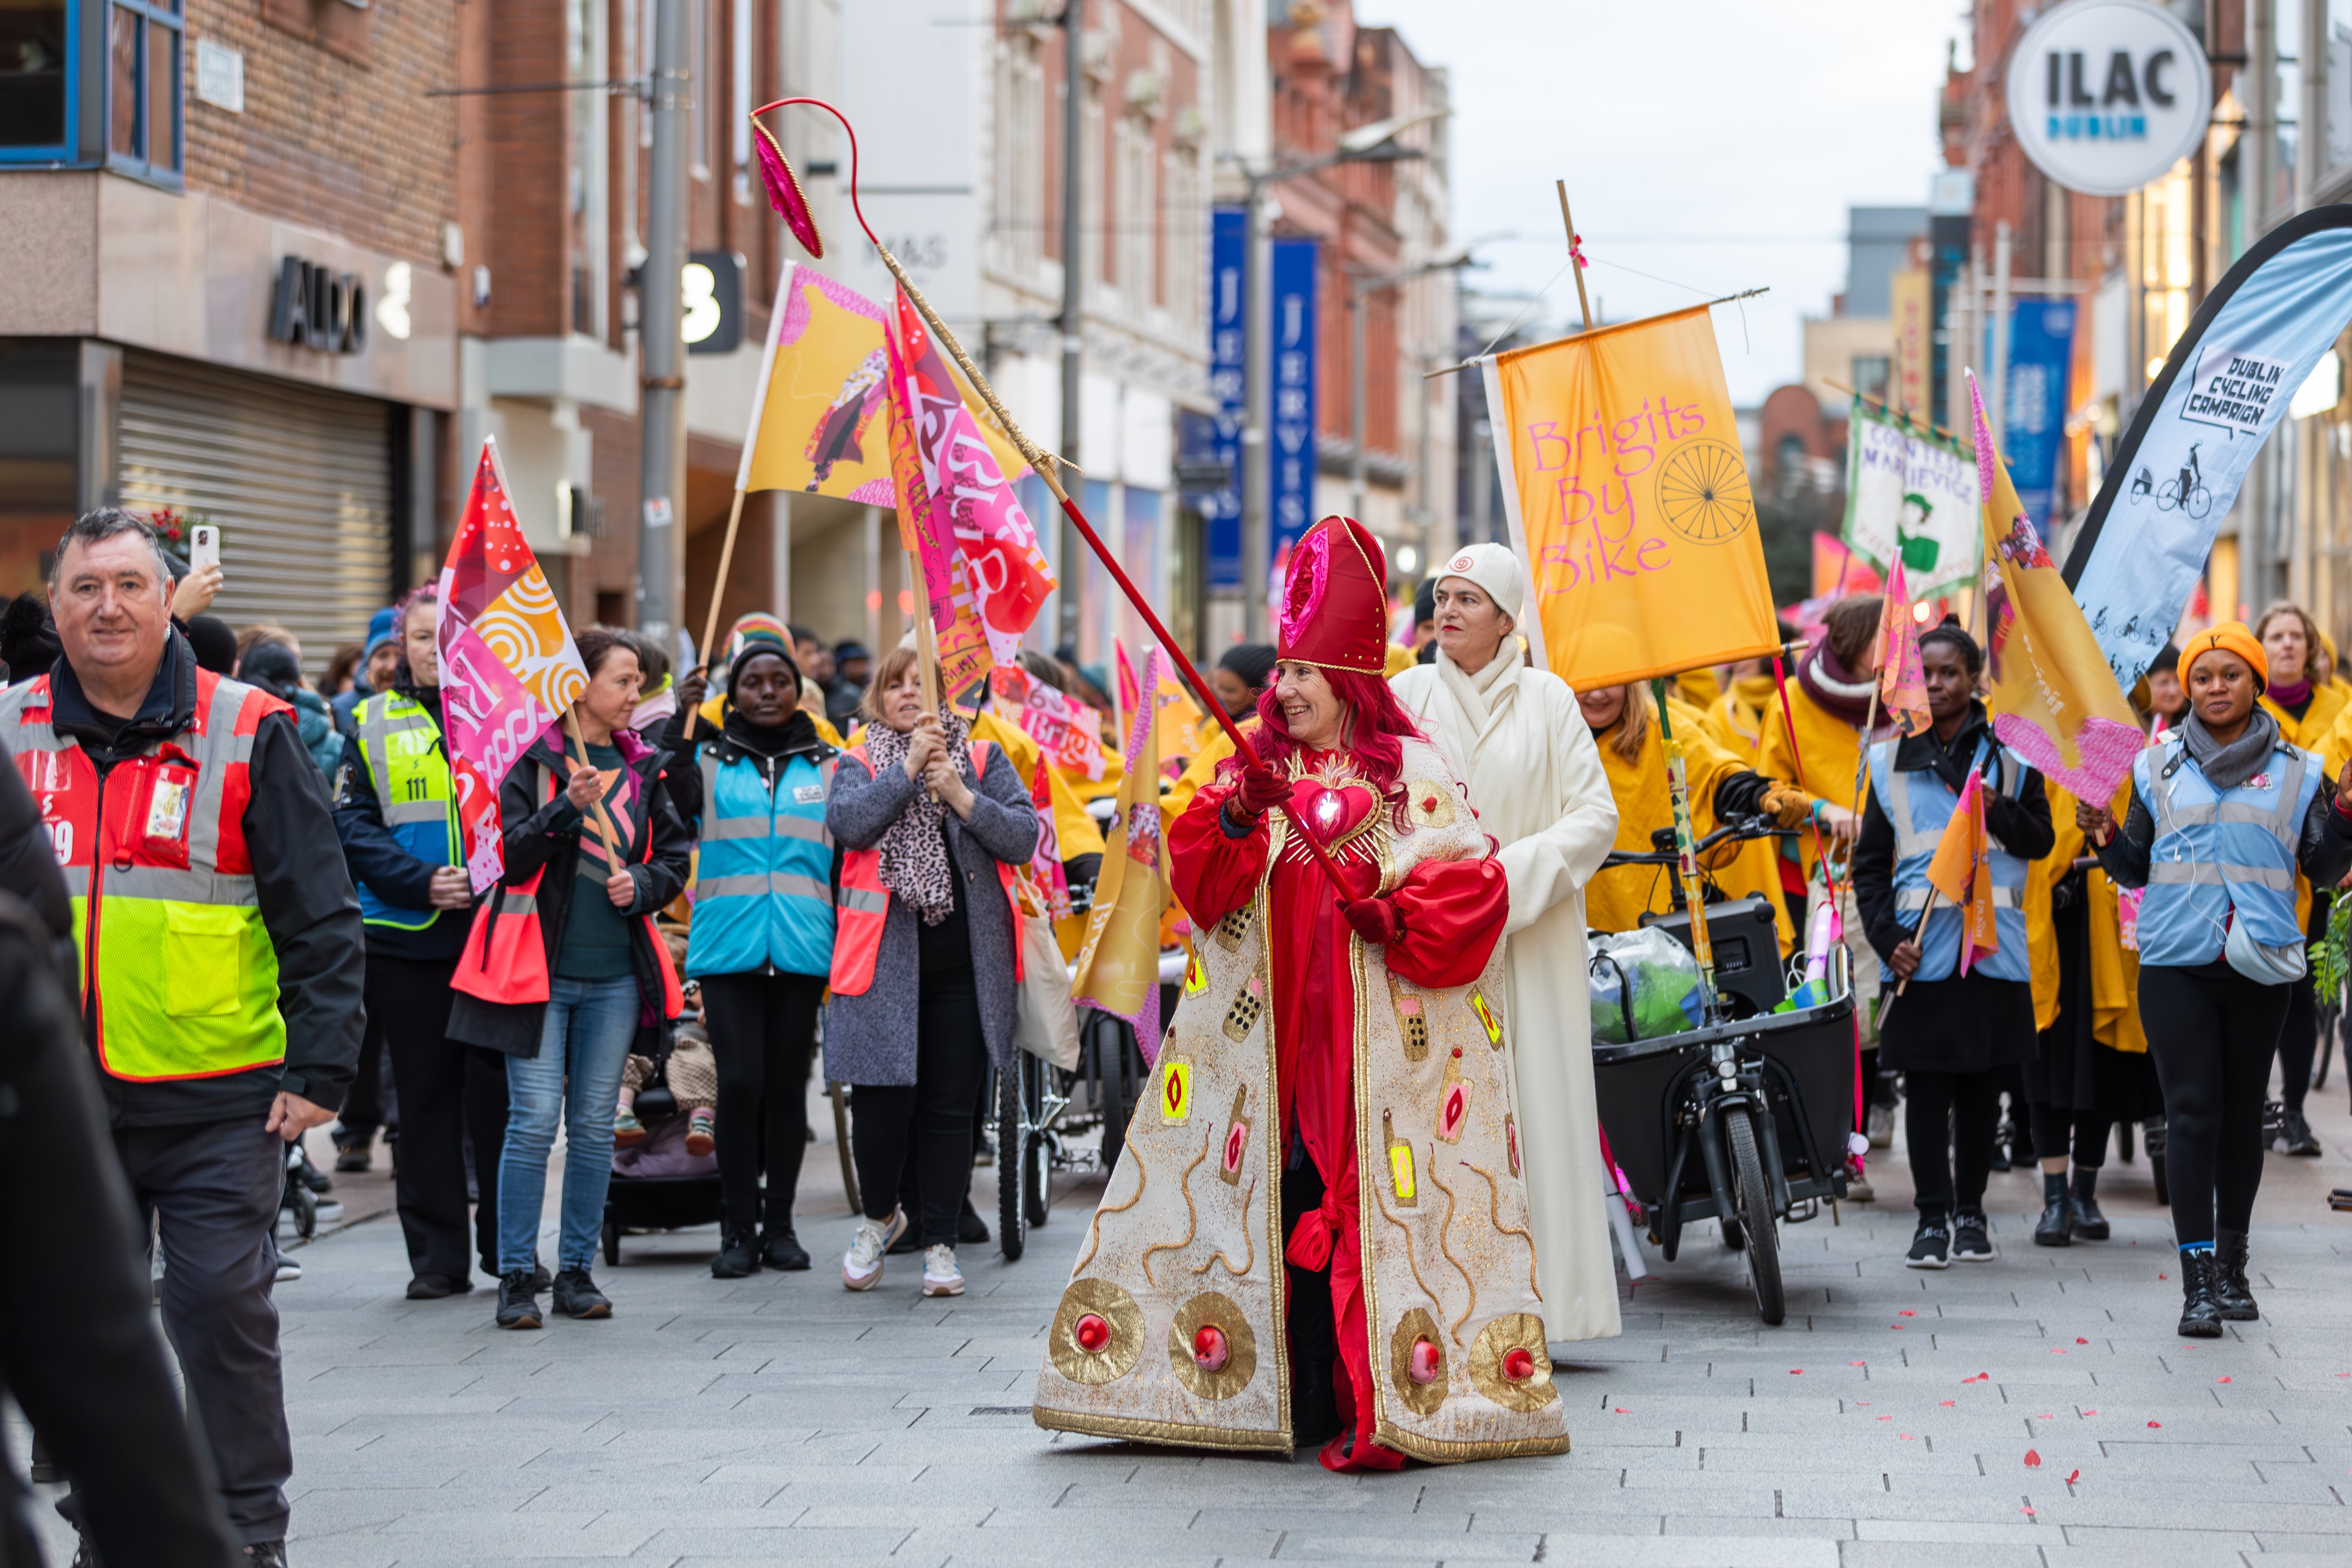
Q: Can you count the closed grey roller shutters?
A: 1